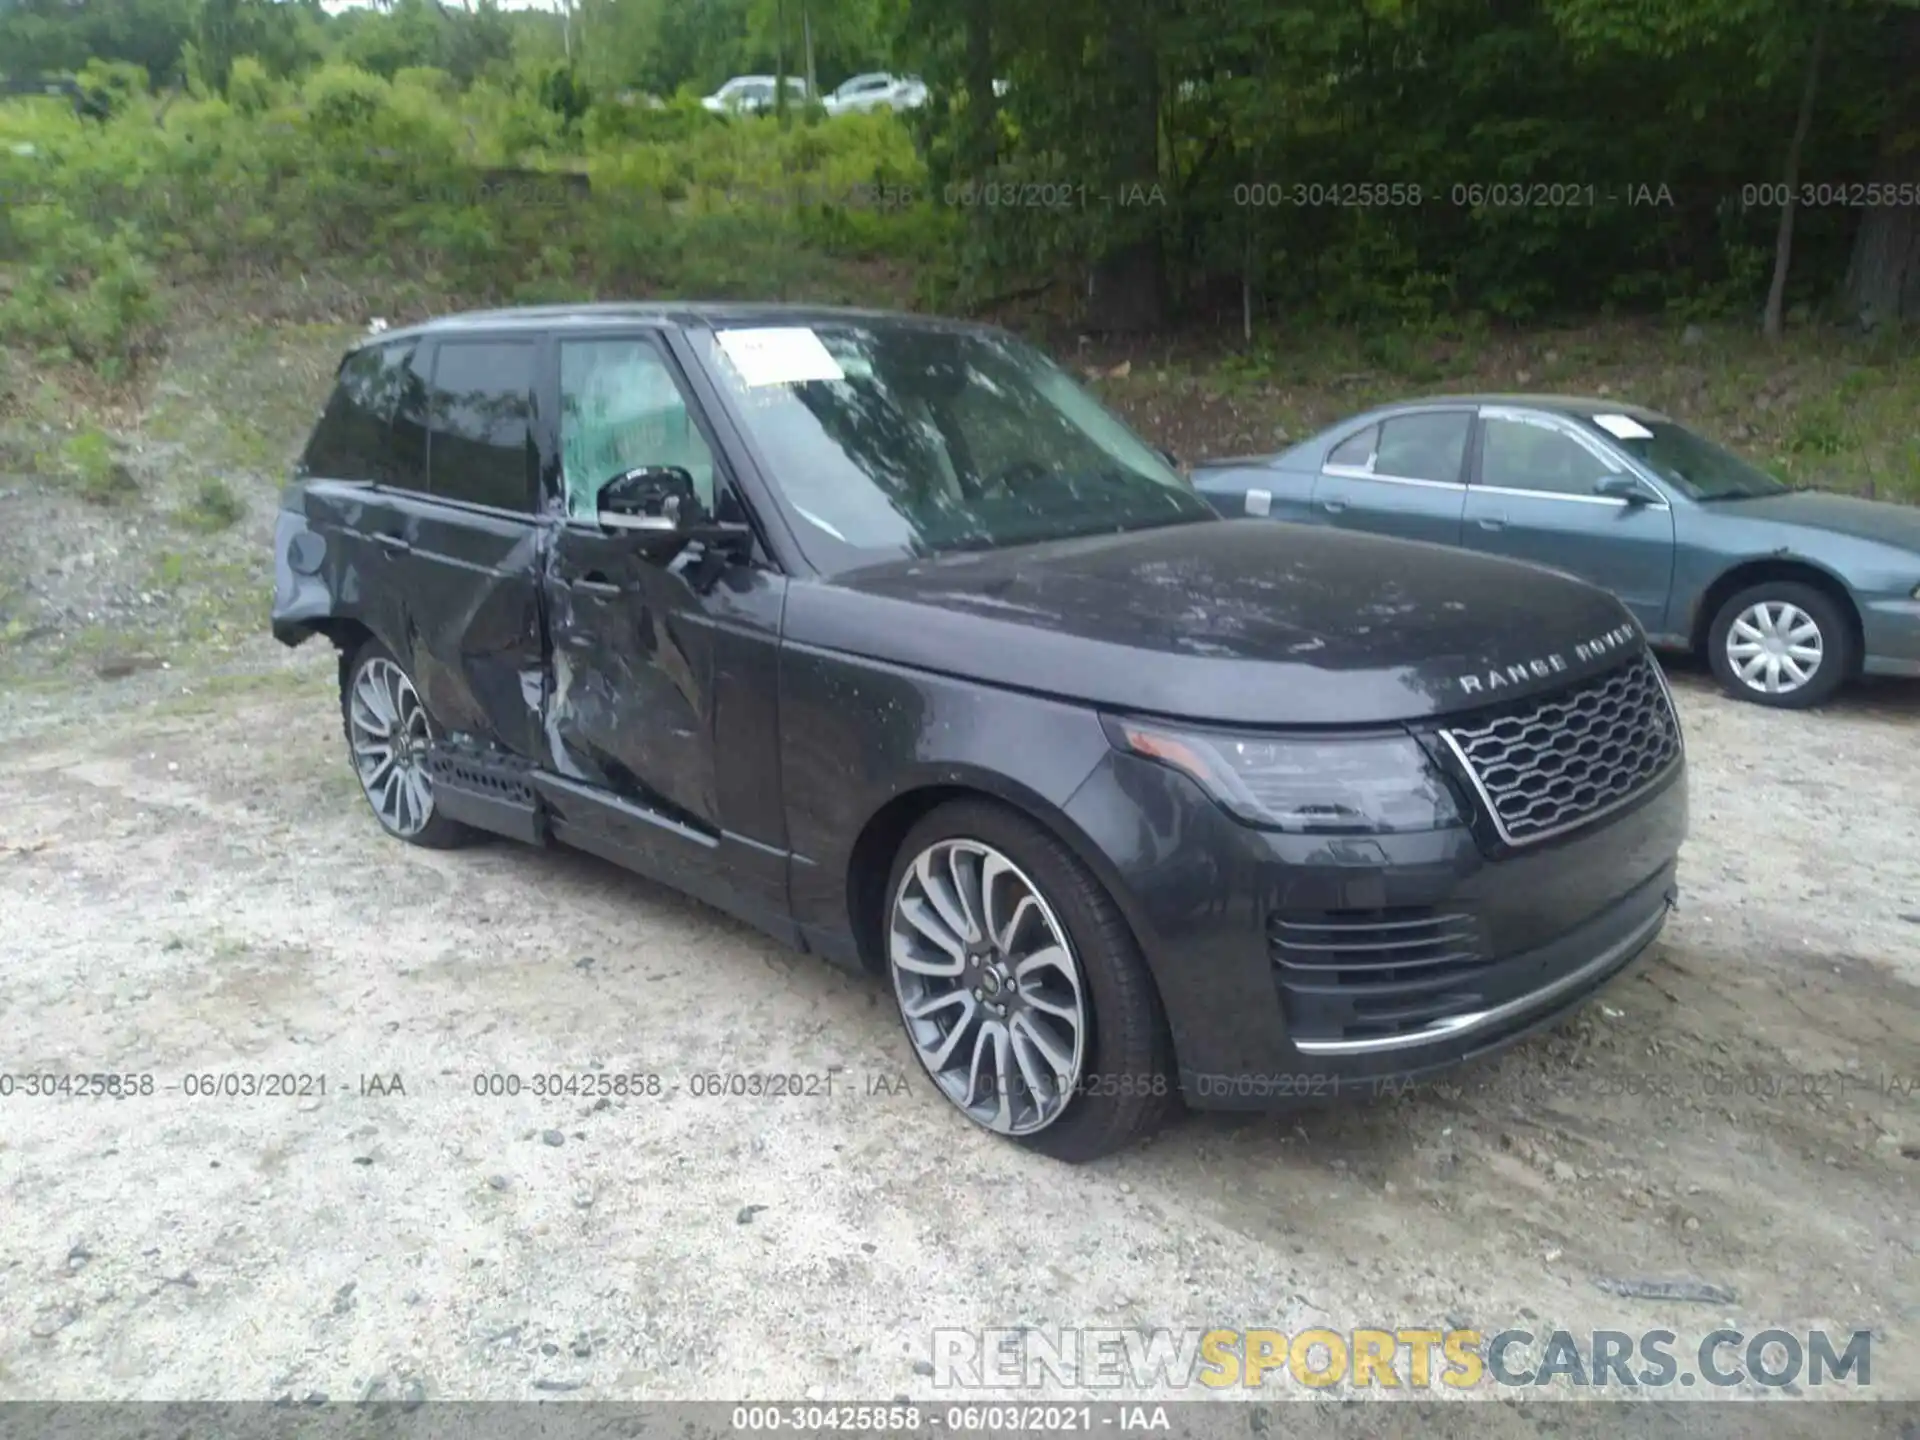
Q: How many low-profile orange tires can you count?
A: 0